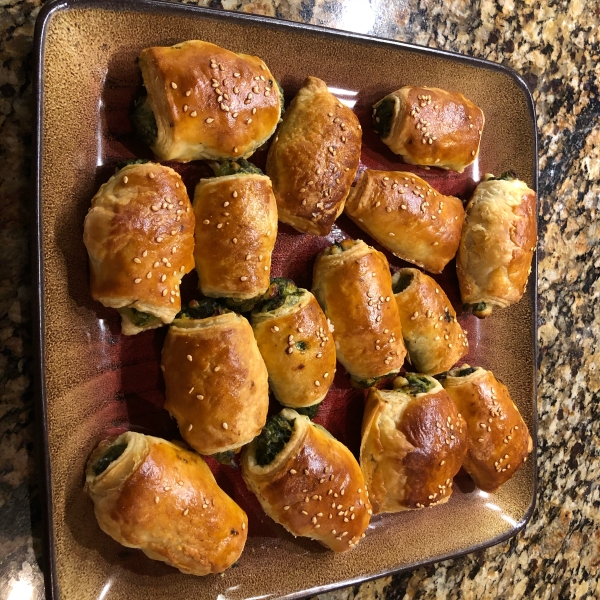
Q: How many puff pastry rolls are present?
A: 15